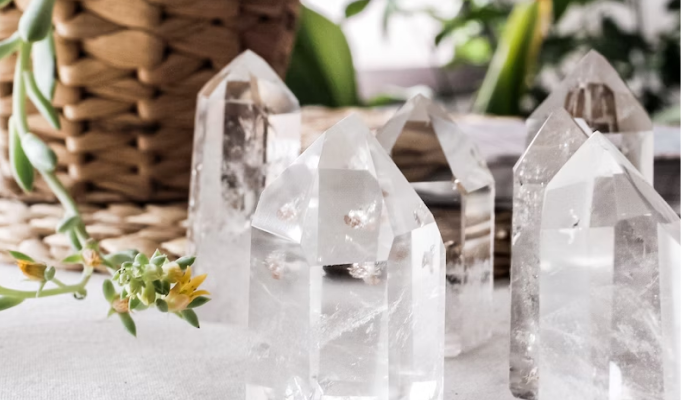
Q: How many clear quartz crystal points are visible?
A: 6